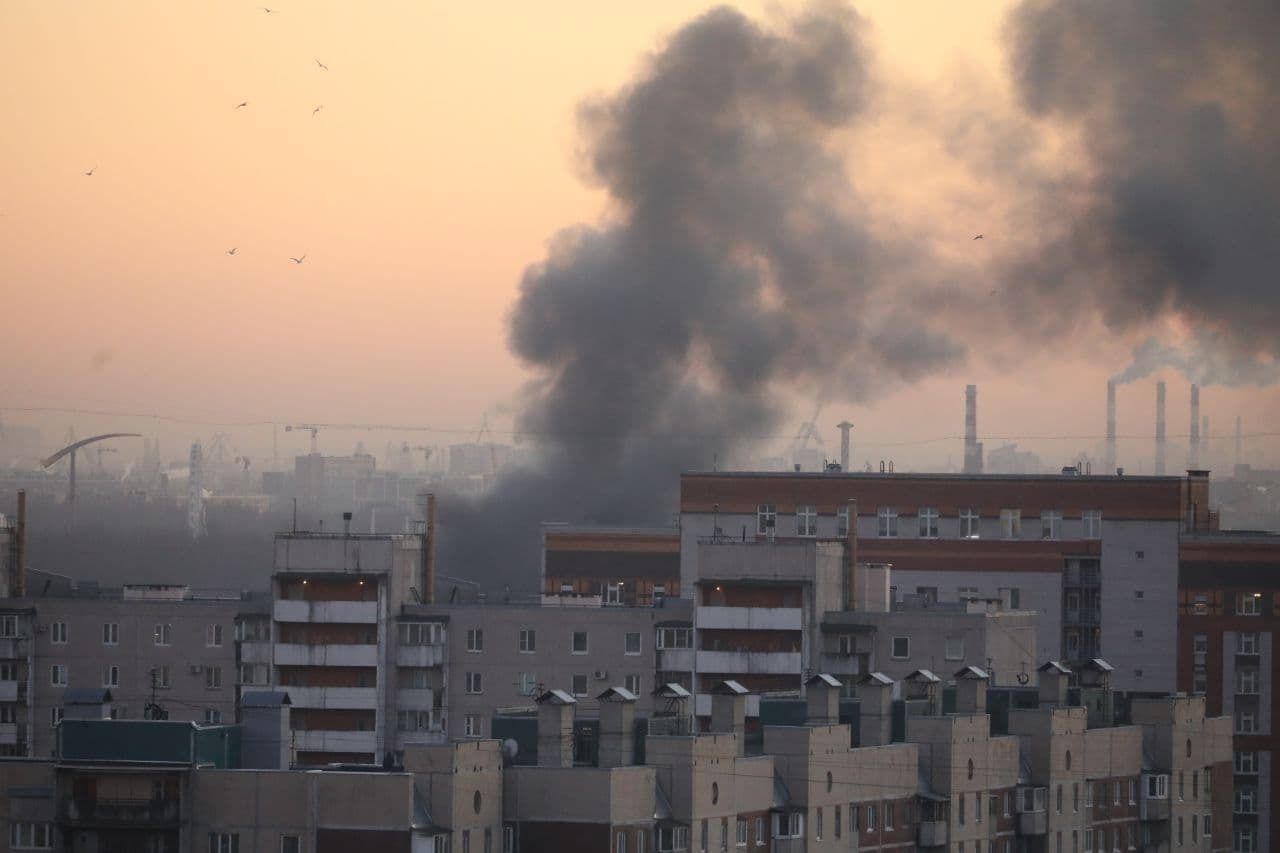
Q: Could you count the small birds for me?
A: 8